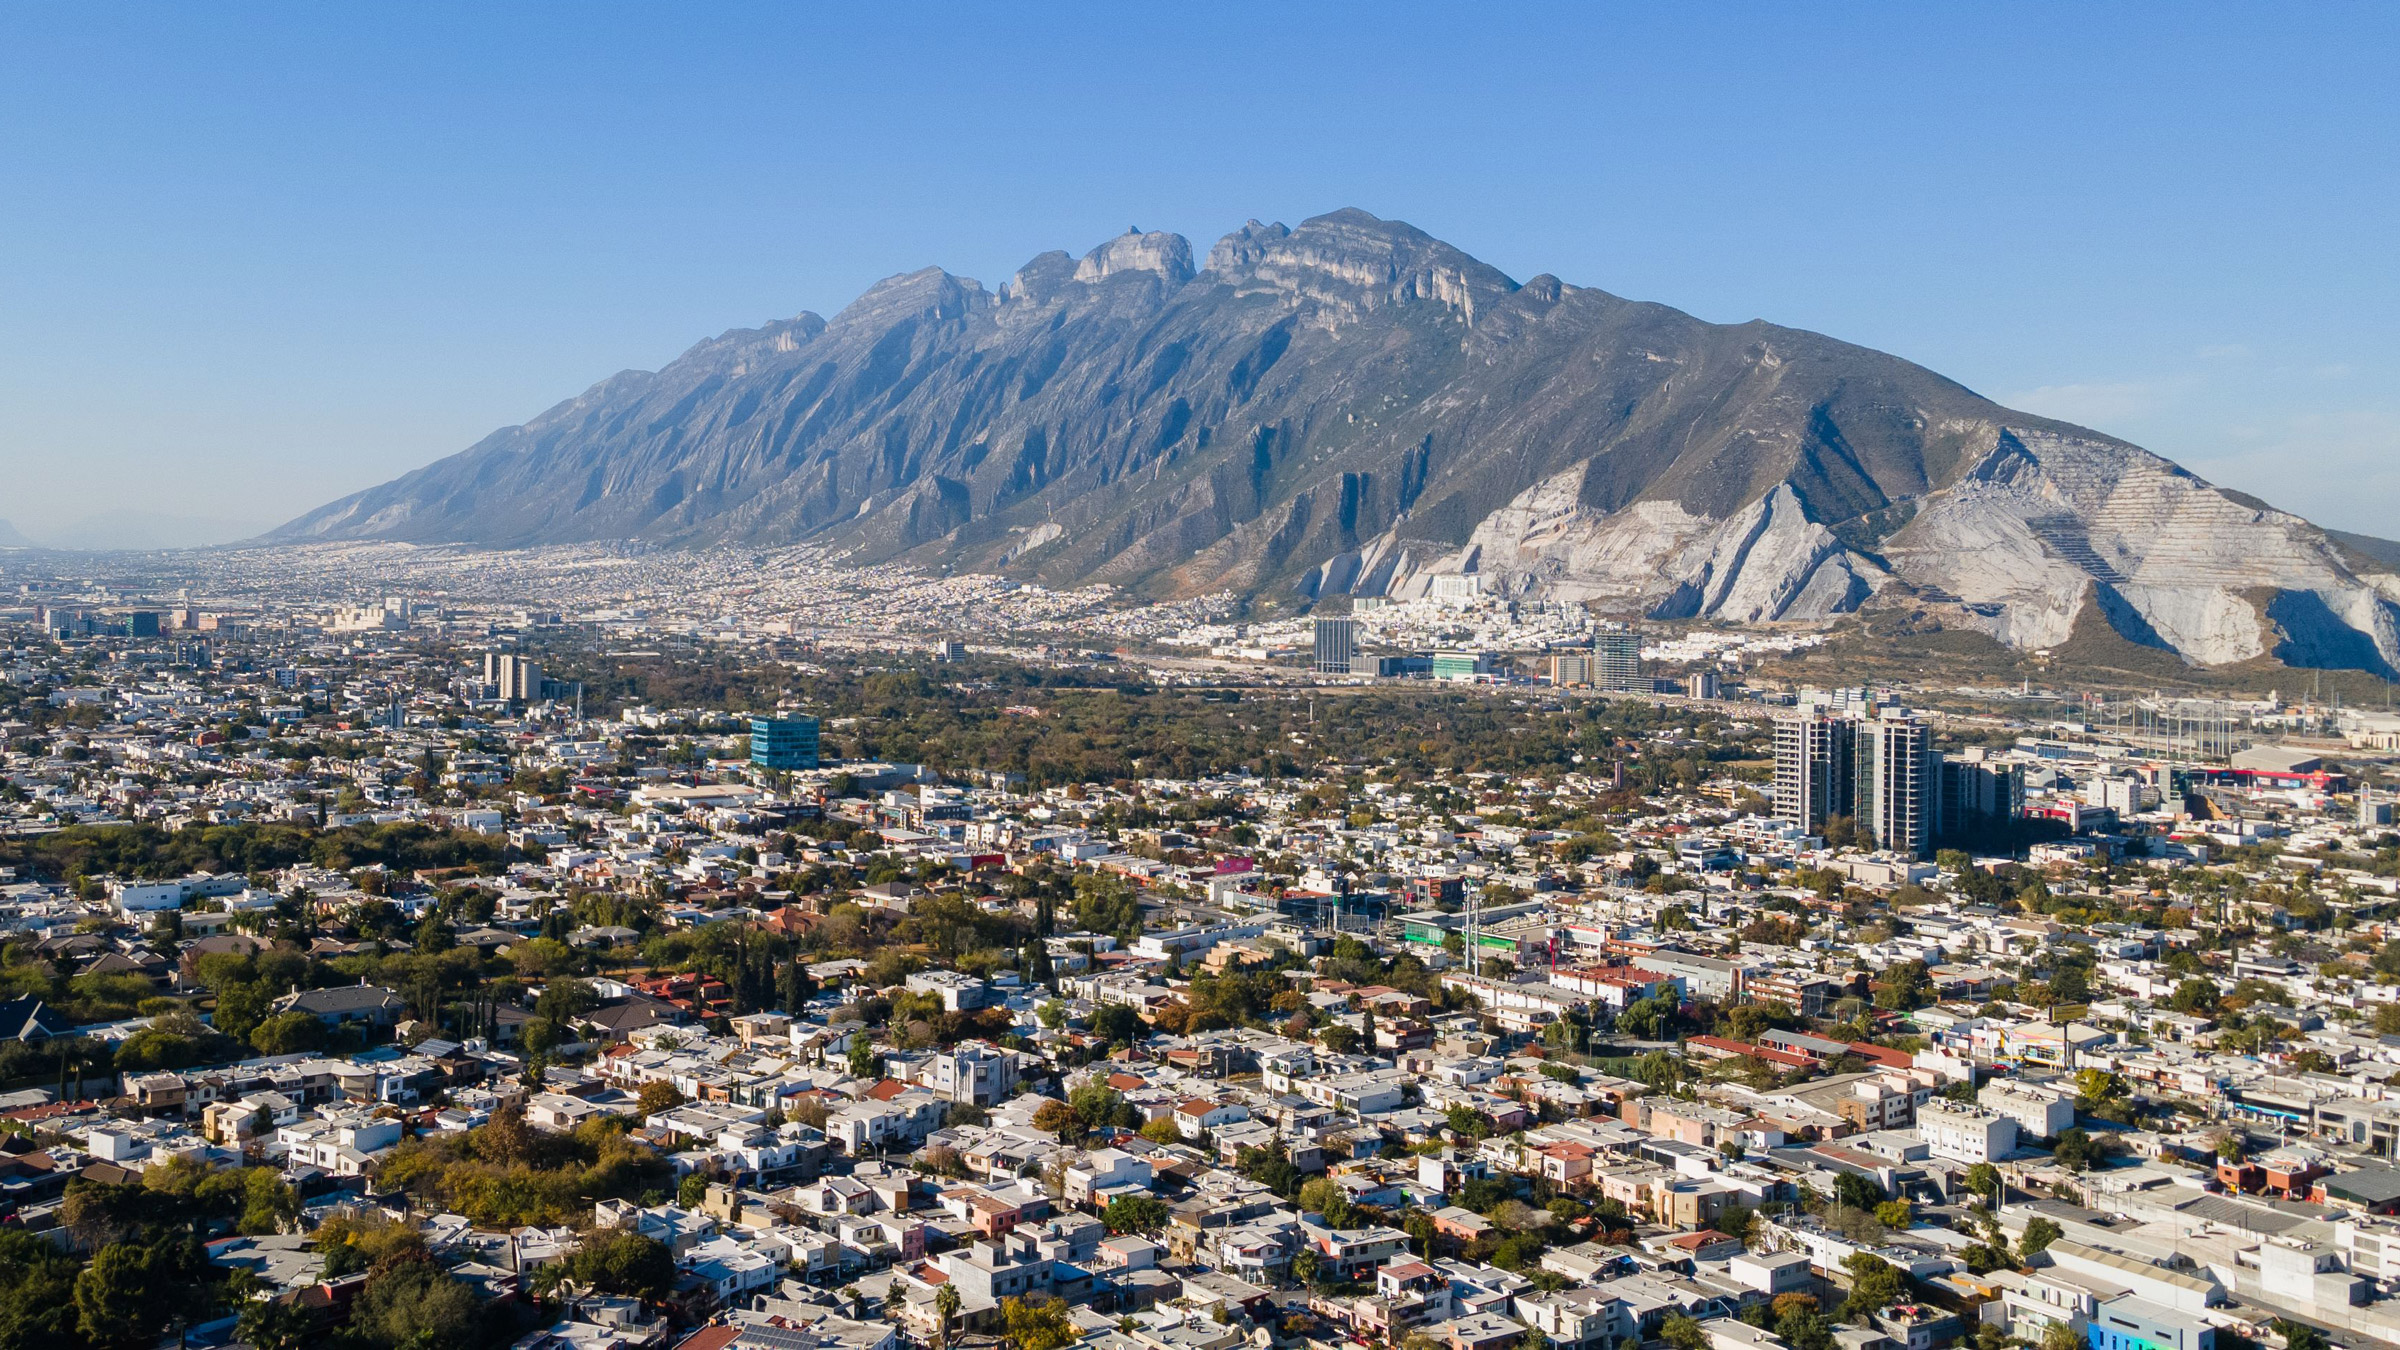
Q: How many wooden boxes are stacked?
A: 0